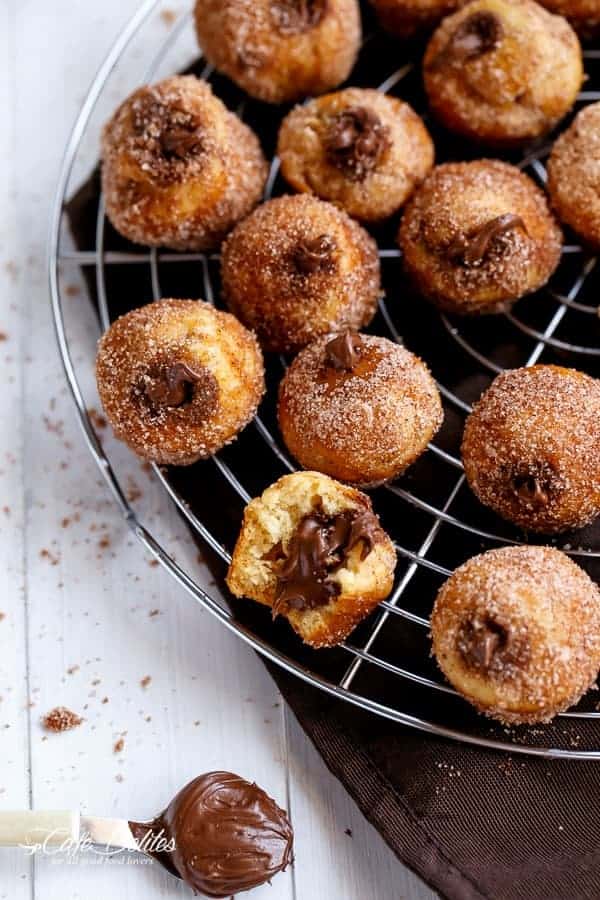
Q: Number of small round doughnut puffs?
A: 14